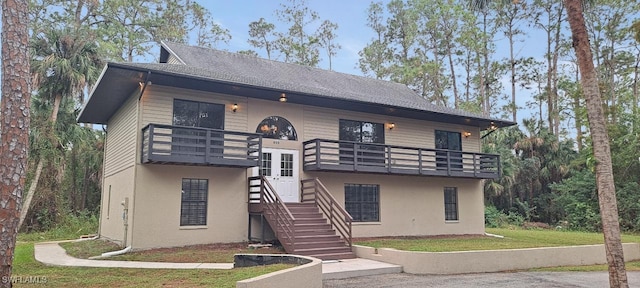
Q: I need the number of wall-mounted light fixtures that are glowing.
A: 3